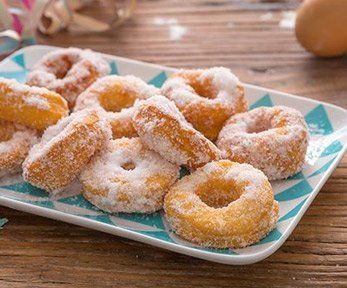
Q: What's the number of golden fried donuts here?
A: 10